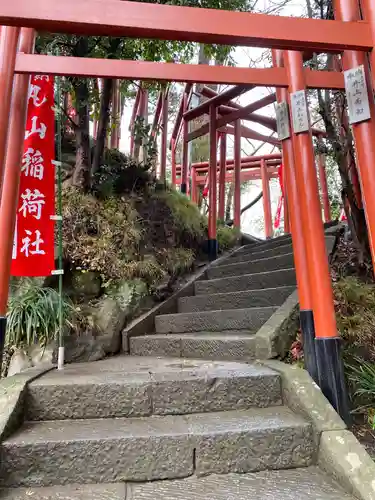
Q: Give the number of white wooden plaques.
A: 3